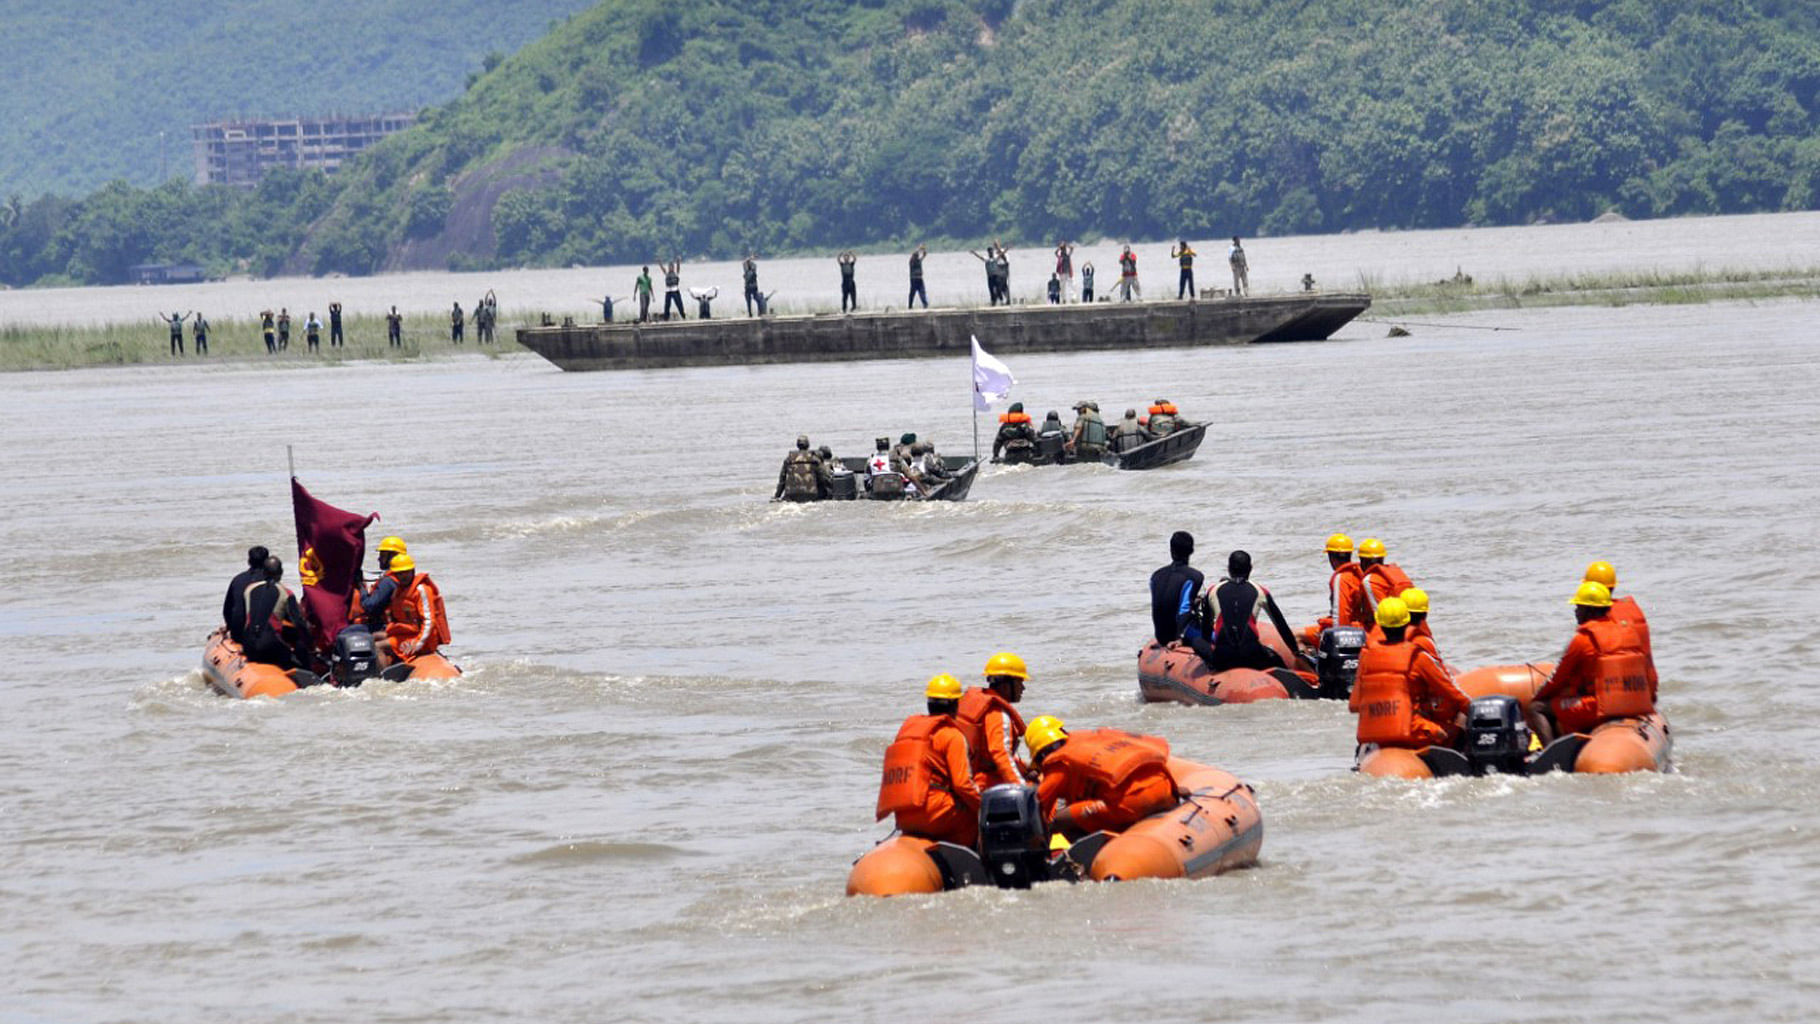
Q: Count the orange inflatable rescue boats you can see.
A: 4